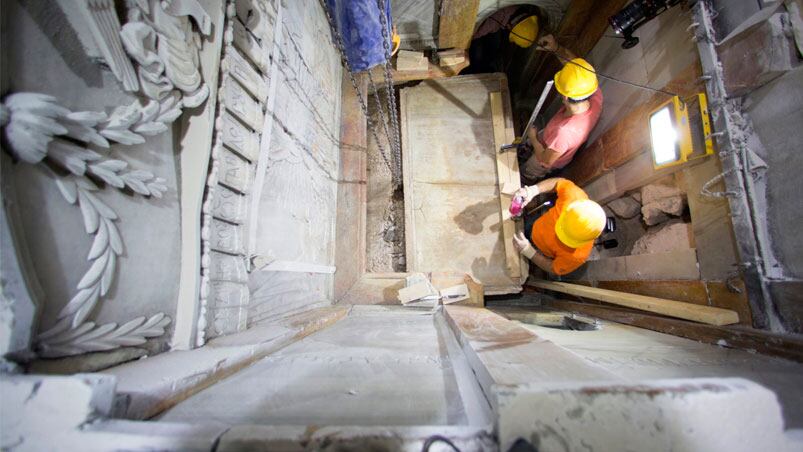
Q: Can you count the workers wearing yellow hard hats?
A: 3